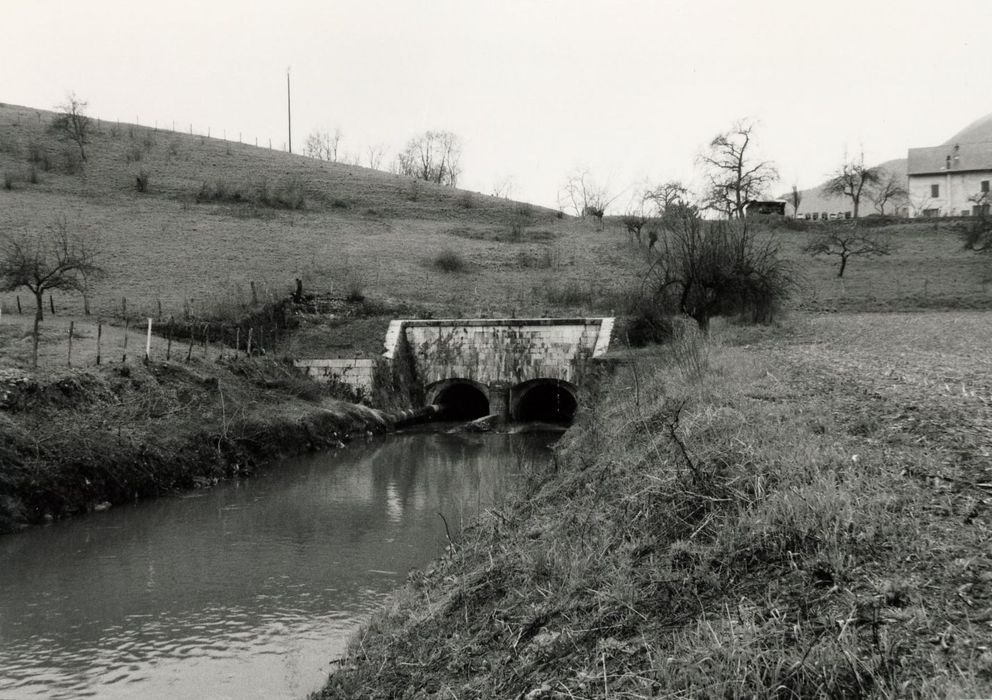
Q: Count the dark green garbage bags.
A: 0